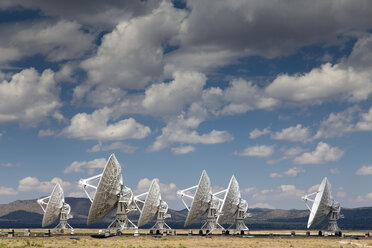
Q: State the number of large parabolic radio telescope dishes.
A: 6